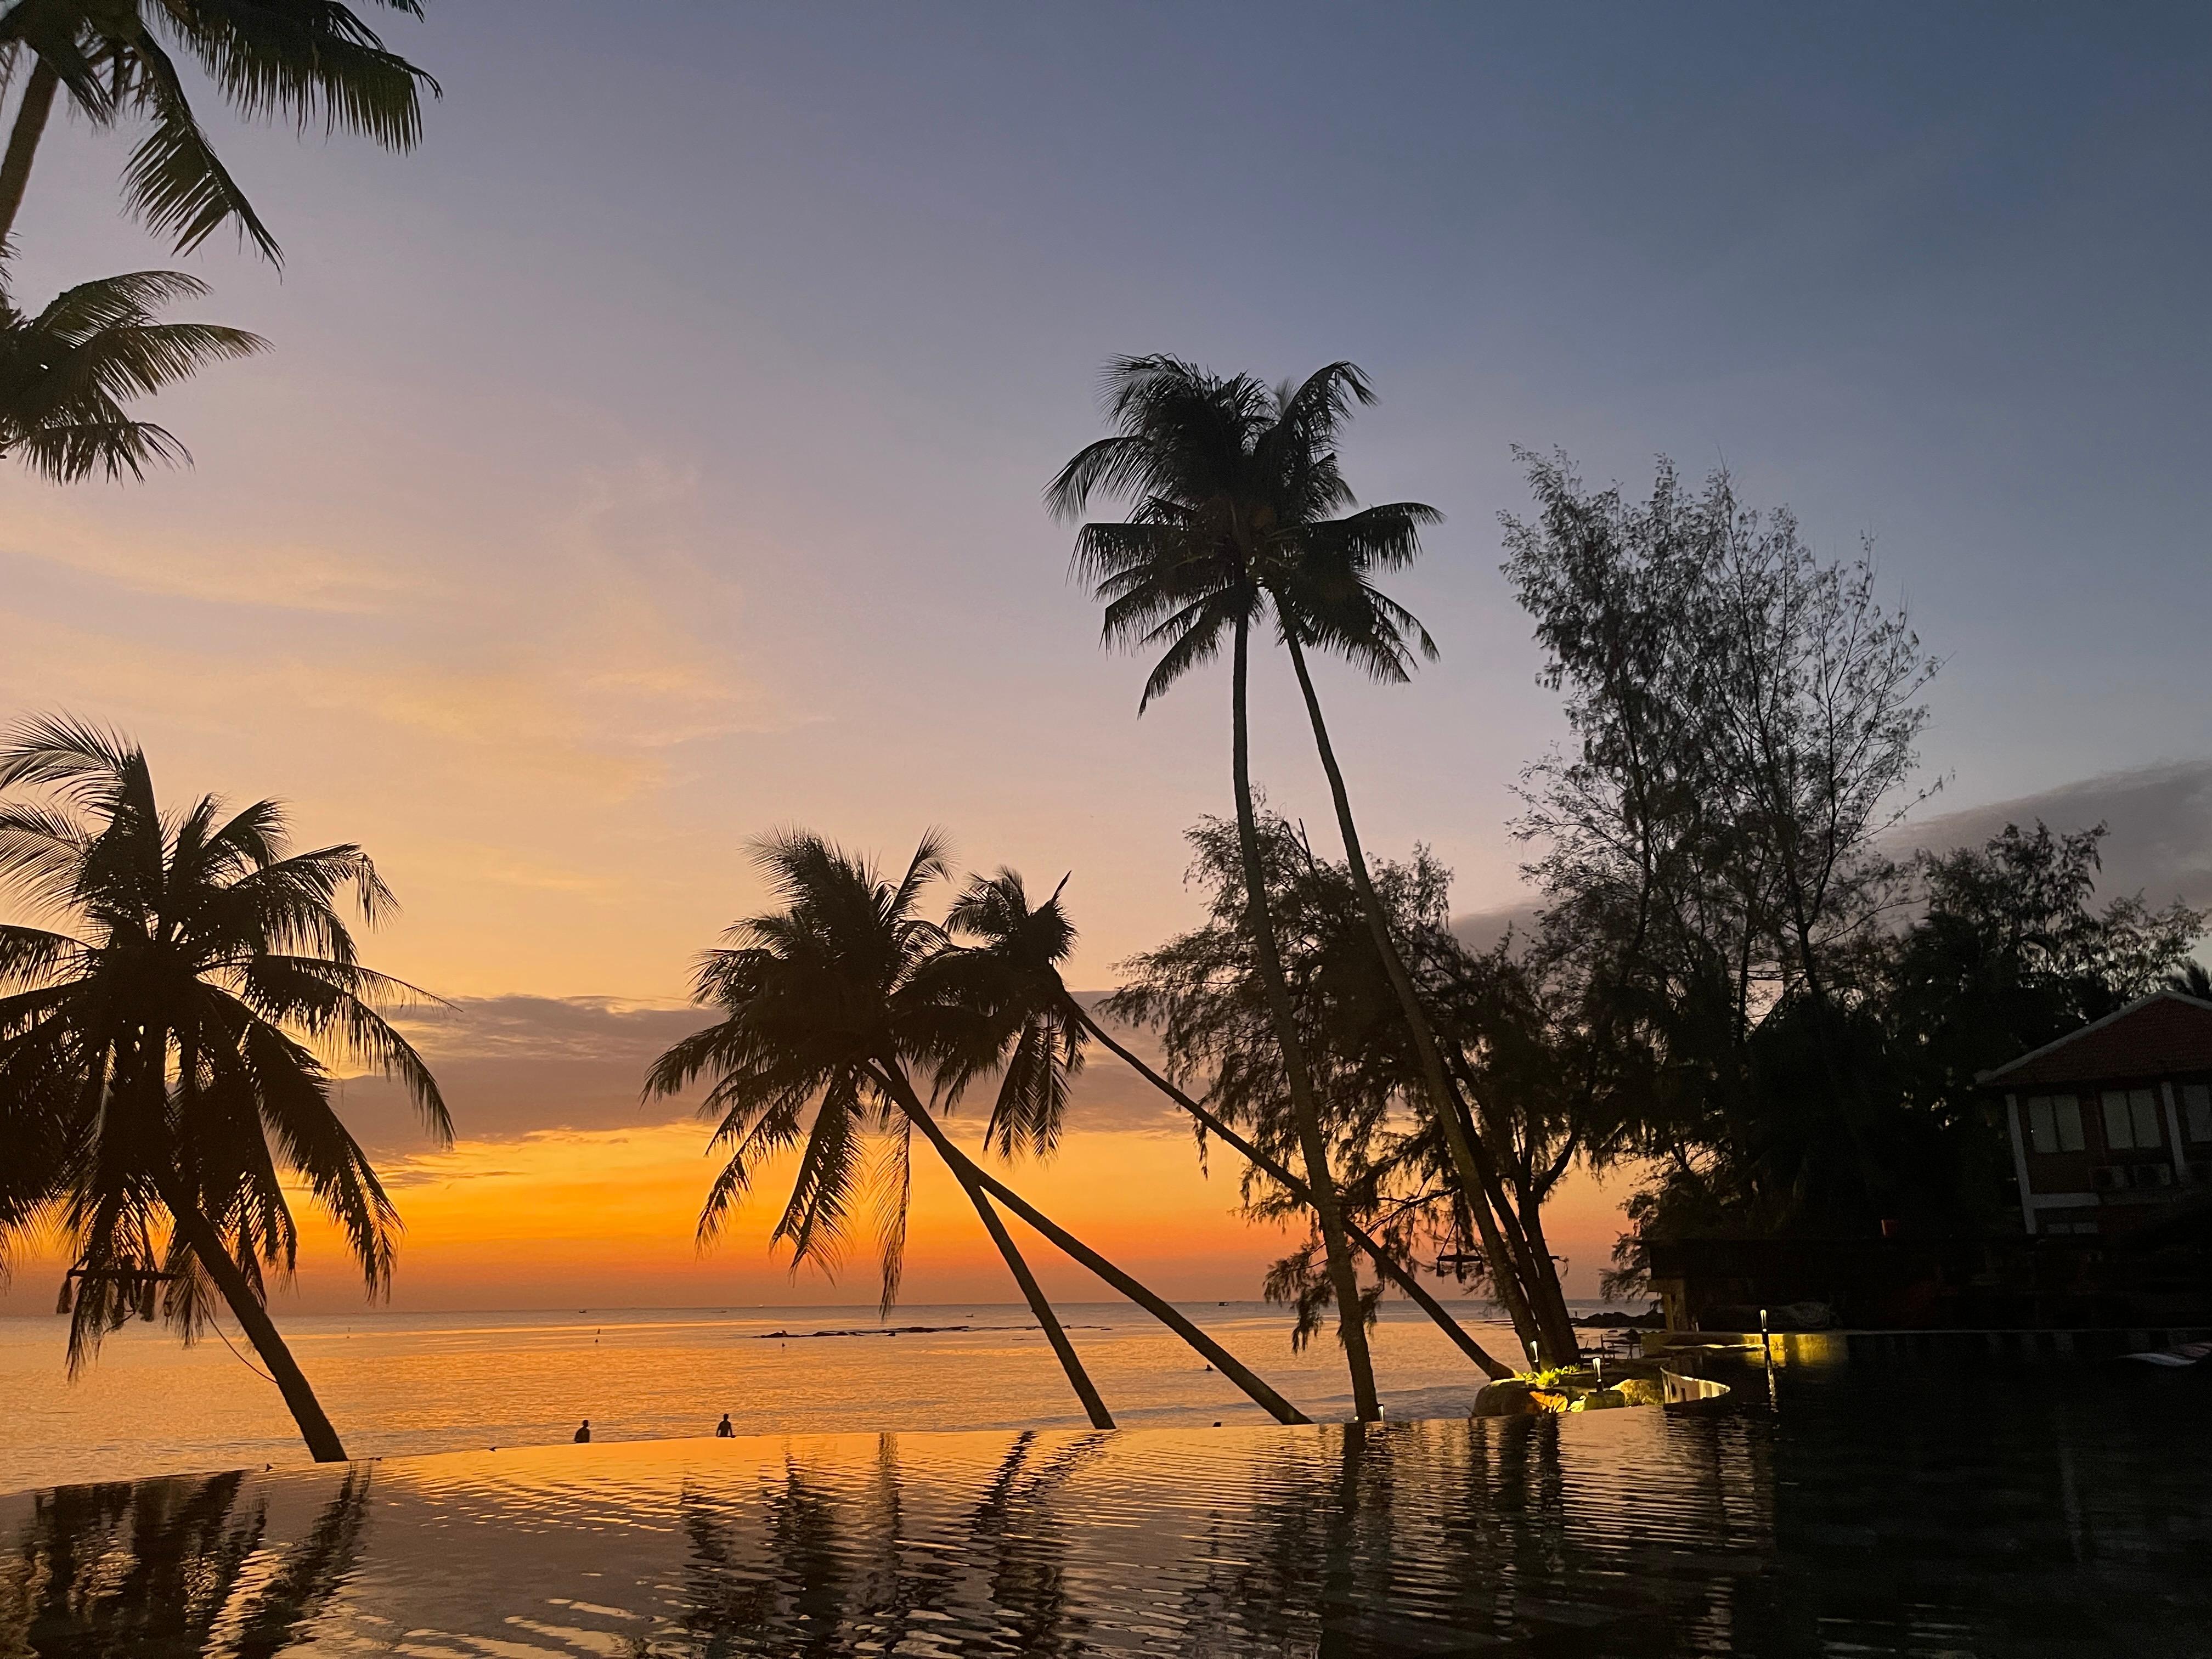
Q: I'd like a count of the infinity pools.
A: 1